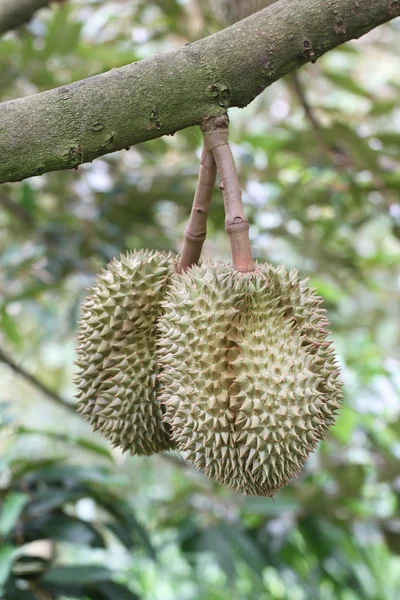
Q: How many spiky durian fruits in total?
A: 2